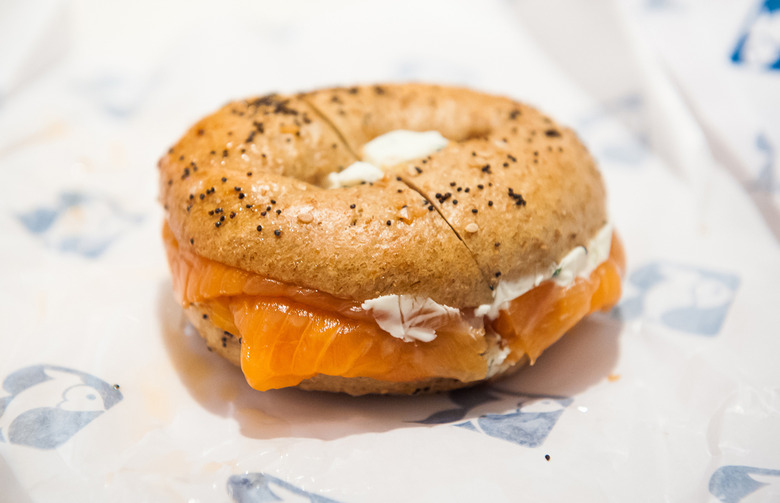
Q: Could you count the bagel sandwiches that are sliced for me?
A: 1